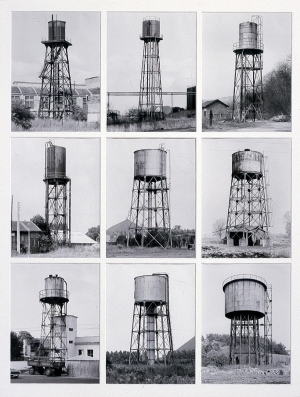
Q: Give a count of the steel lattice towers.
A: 9